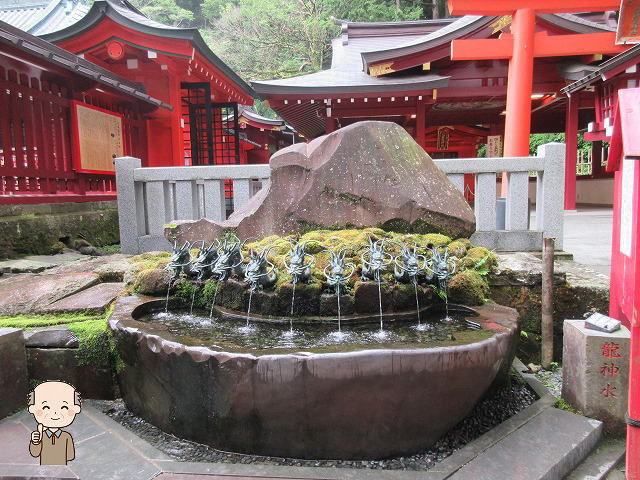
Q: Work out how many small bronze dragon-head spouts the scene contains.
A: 9